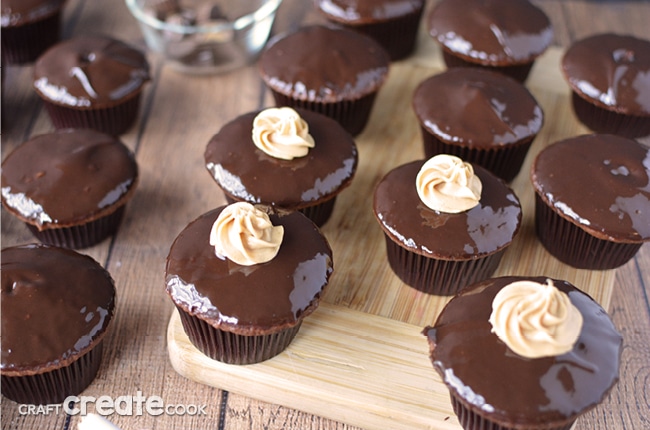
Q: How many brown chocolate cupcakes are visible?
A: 14